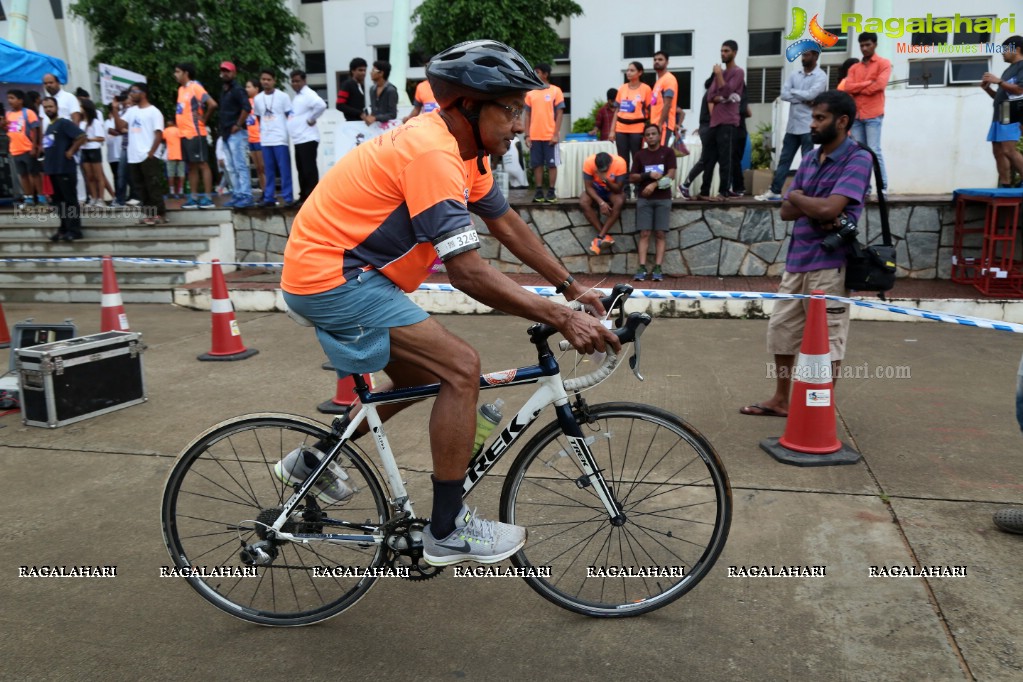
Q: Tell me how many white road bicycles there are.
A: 1